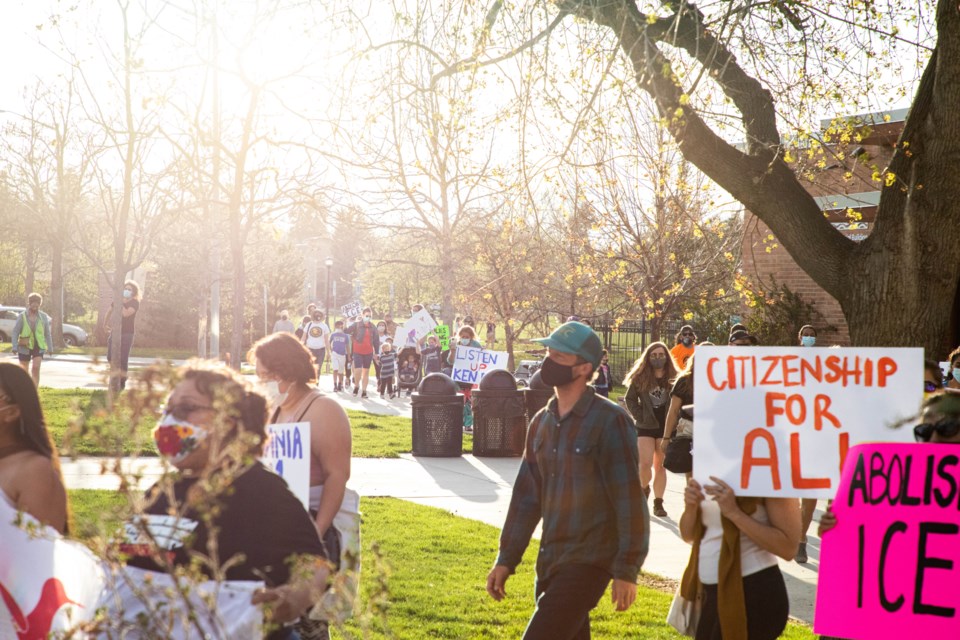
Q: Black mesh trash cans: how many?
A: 3